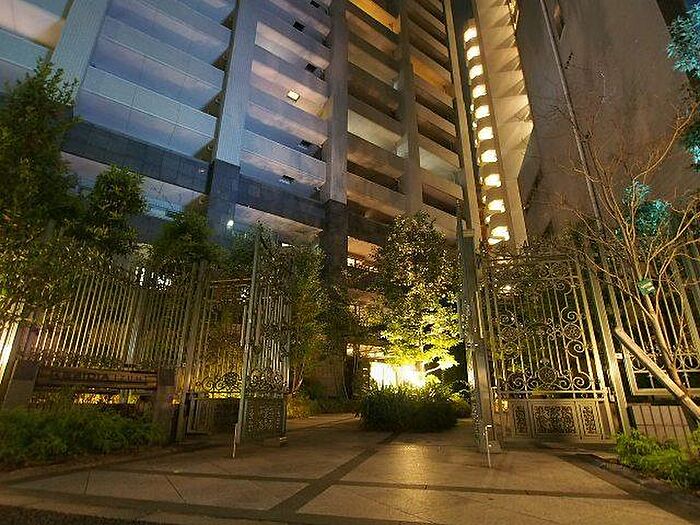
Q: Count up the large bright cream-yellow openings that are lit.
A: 10